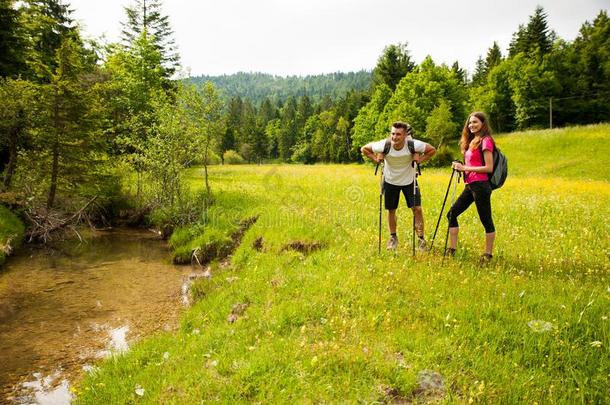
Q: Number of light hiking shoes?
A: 2